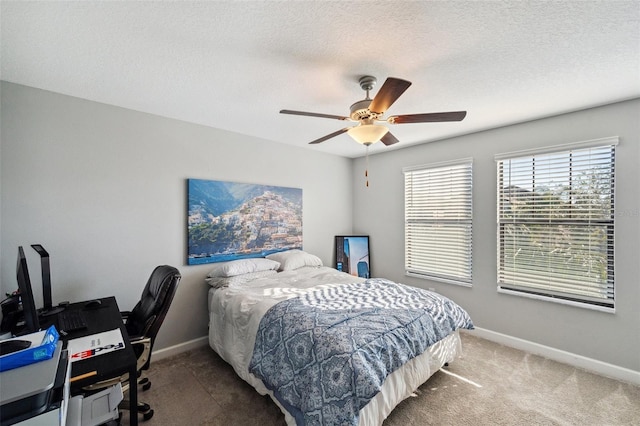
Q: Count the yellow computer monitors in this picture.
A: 0